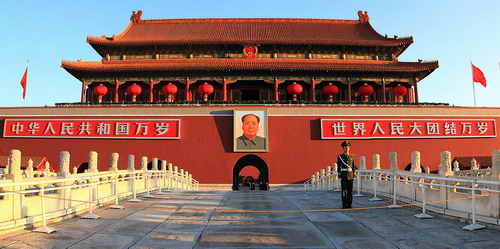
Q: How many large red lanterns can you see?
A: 8